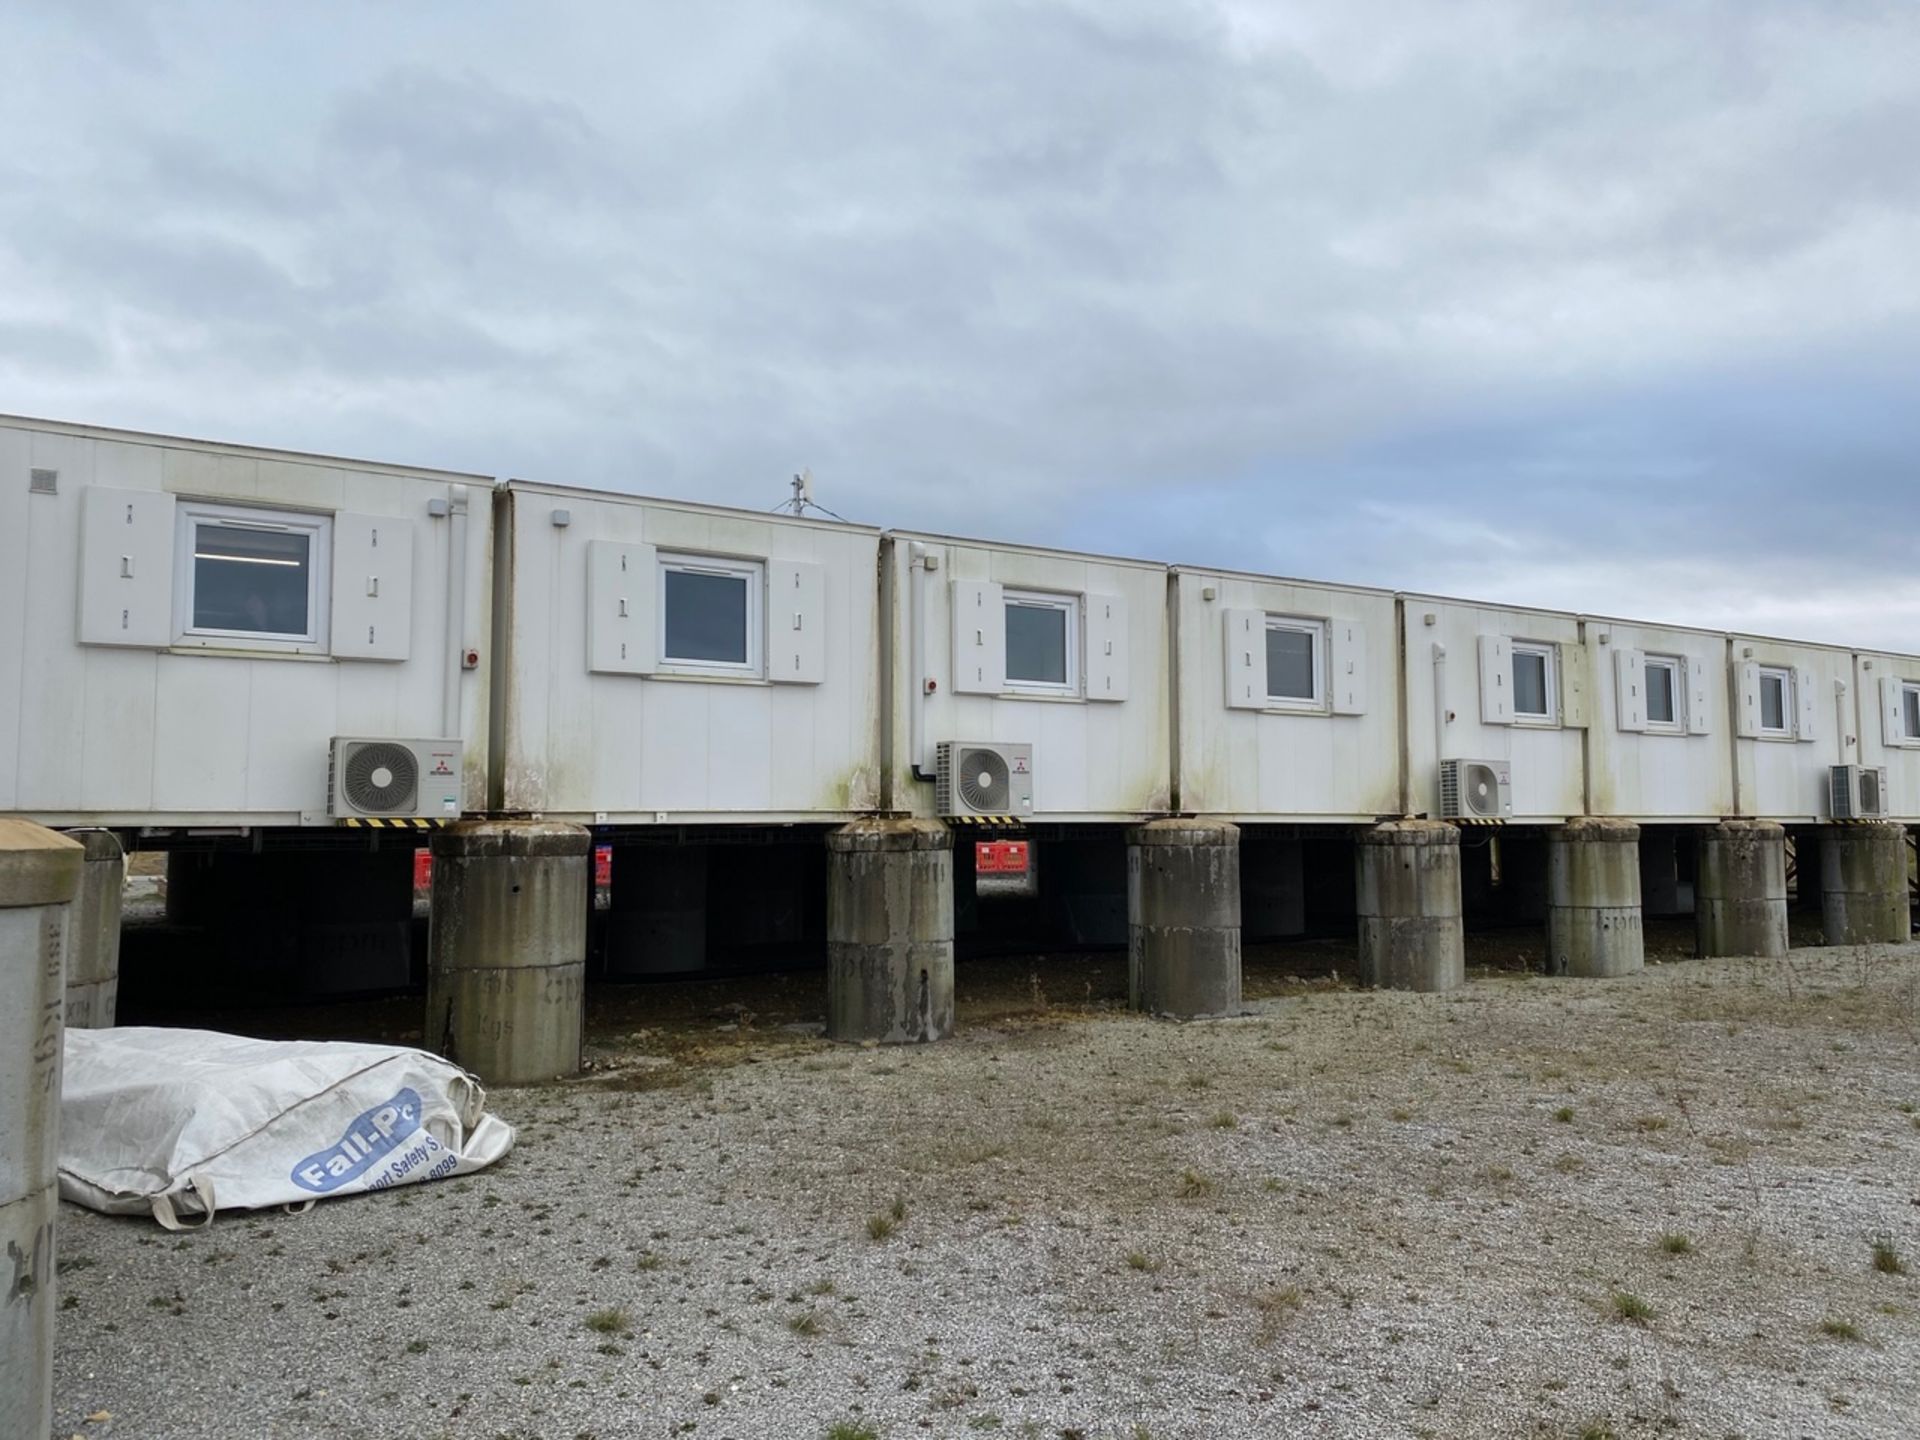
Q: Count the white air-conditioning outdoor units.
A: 4